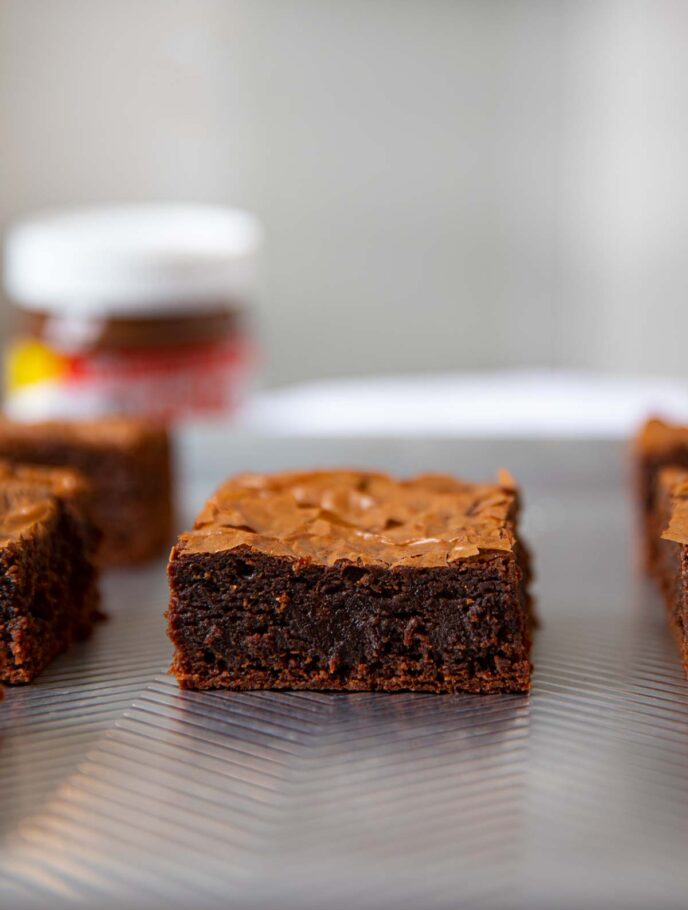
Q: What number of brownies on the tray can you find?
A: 5